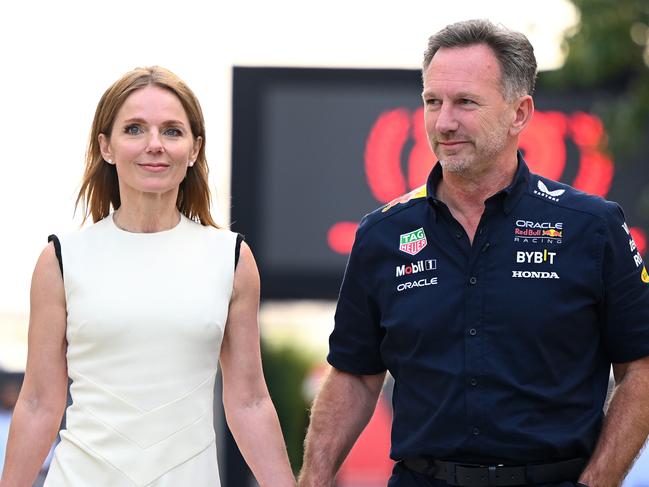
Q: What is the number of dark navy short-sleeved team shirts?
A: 1